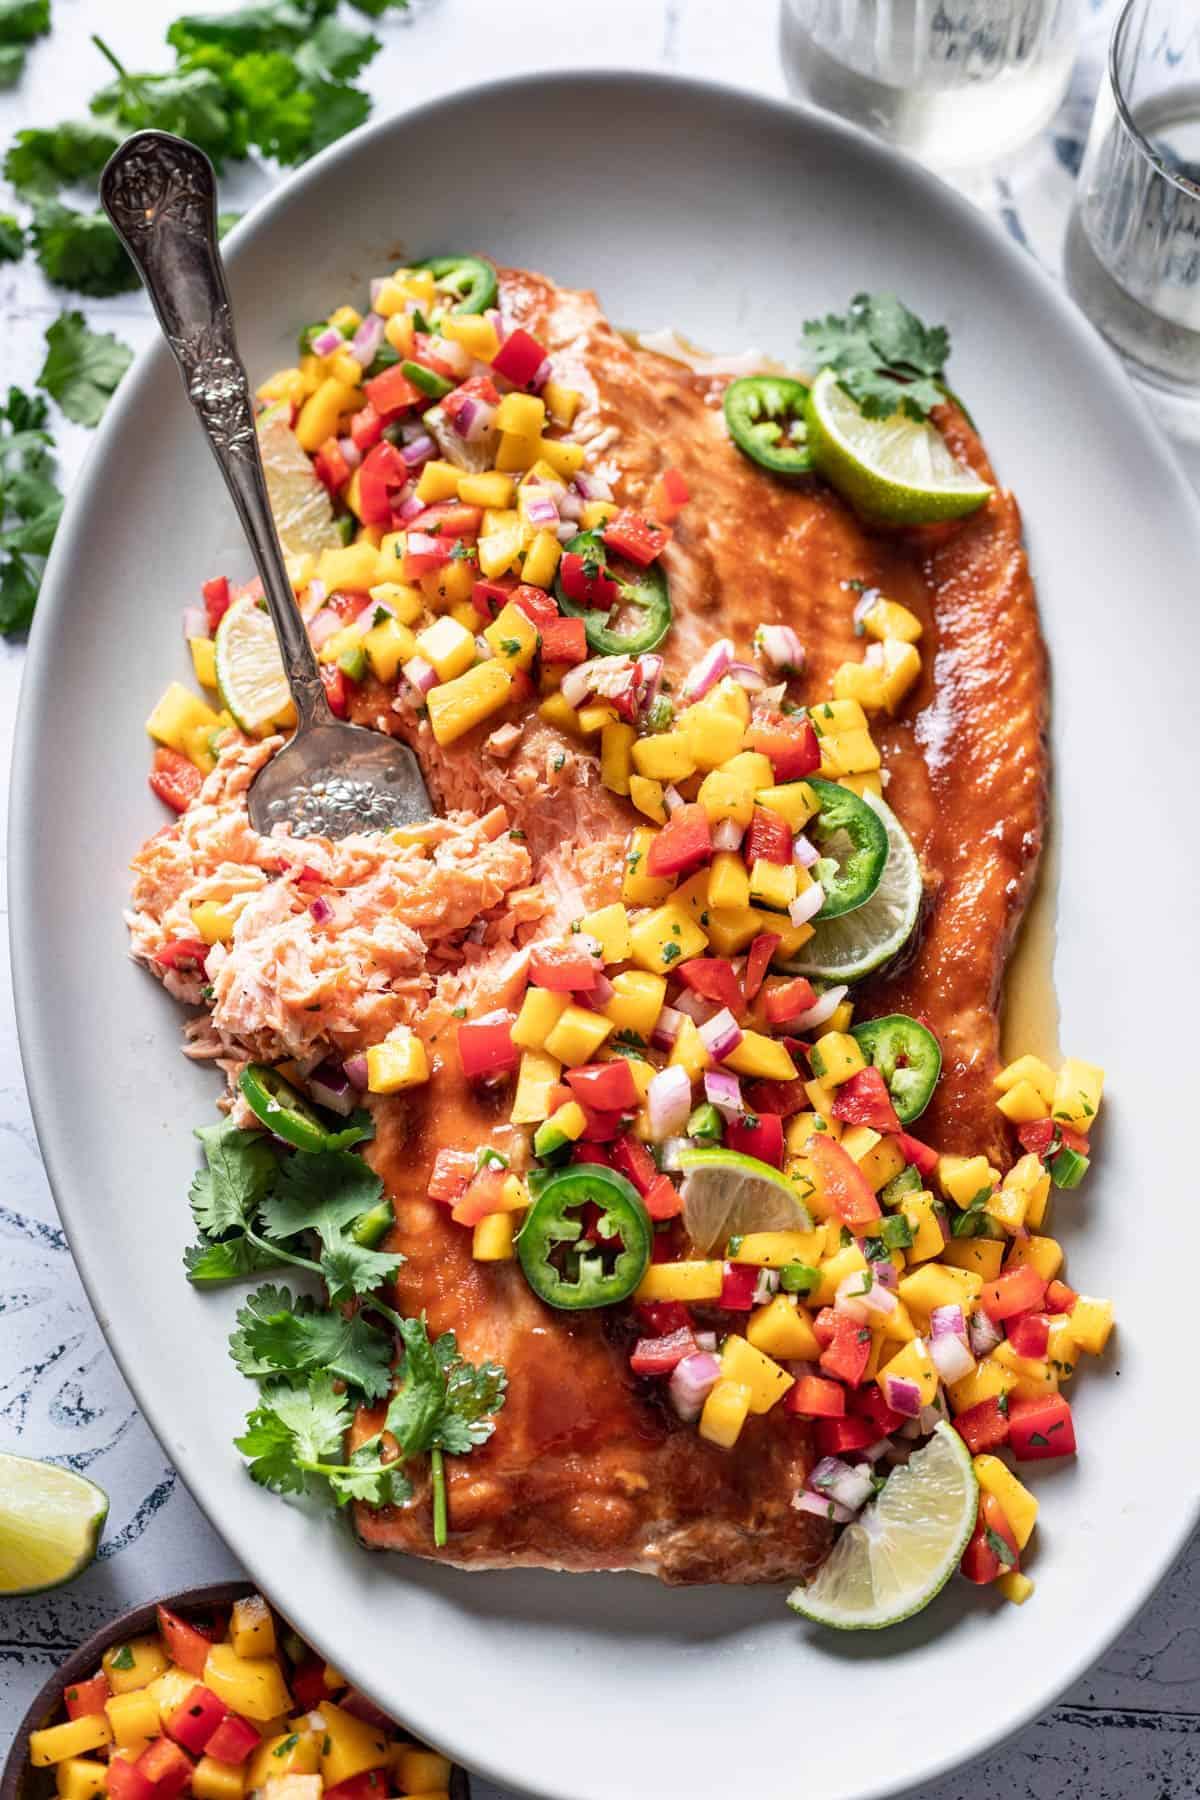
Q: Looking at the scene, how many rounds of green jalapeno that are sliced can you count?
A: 7